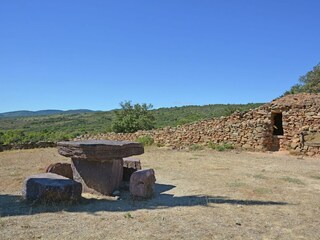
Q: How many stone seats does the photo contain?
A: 4